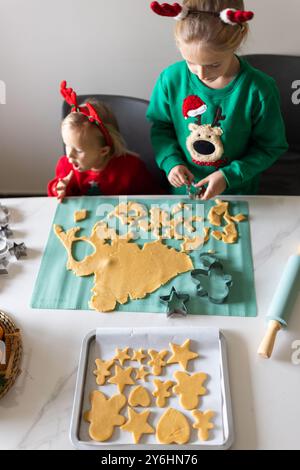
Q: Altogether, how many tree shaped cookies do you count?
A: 0